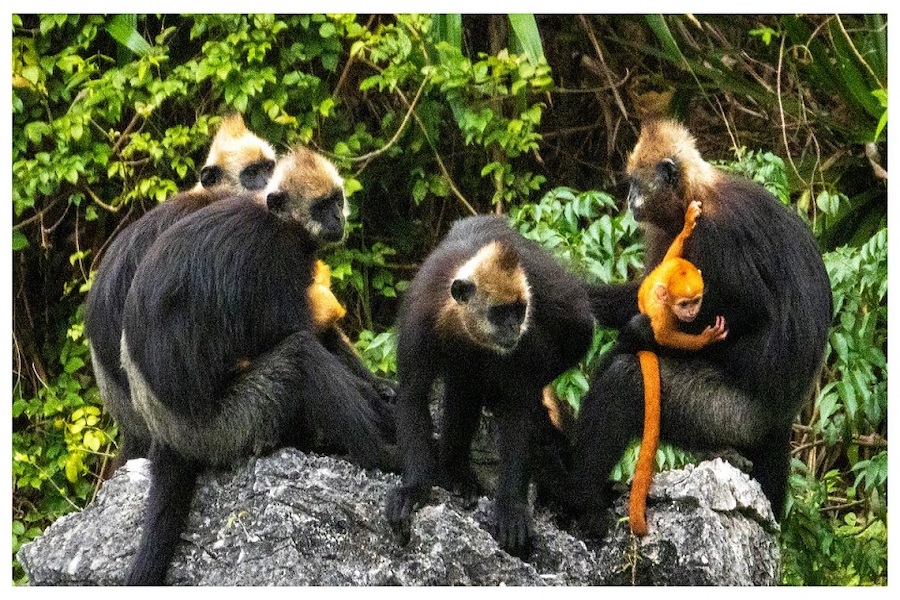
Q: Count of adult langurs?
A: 4